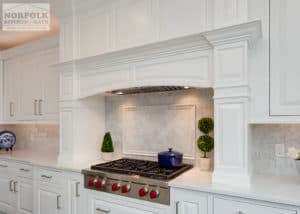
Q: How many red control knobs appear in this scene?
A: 6